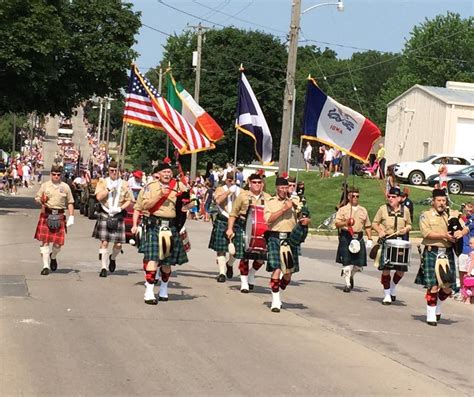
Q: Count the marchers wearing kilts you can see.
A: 9